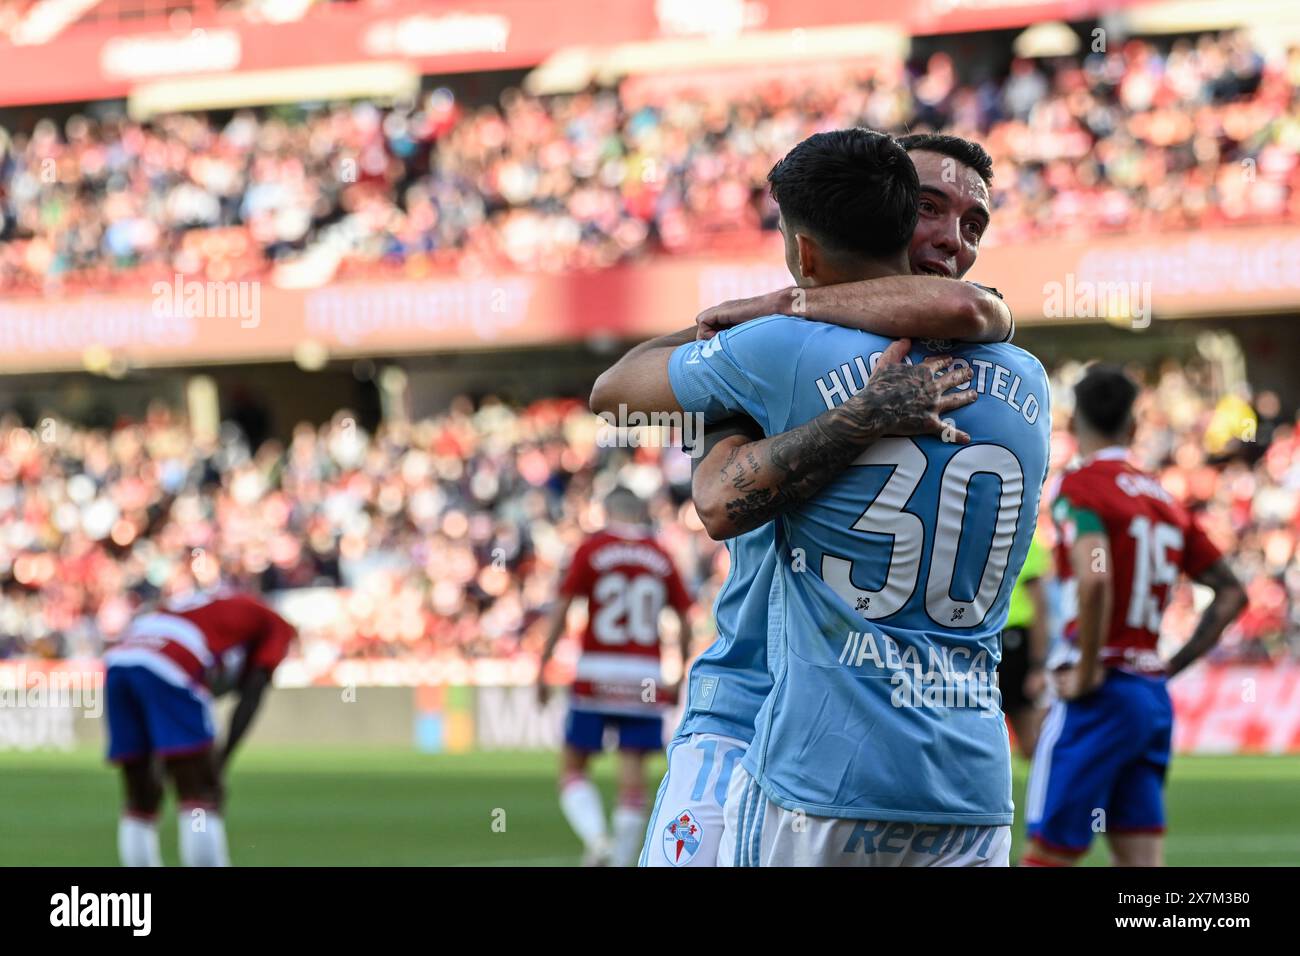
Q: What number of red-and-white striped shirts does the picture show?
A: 3